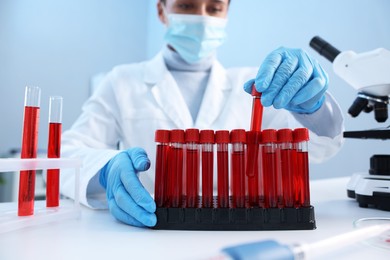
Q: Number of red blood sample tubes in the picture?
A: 12